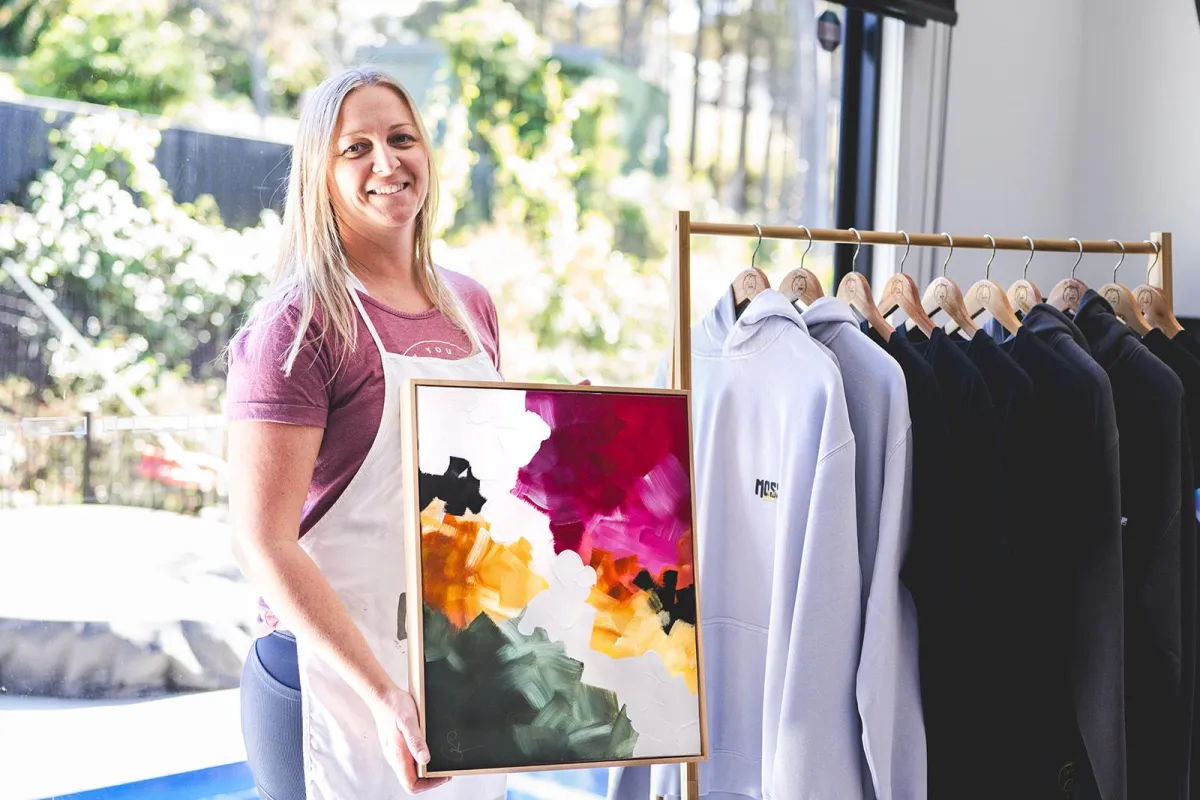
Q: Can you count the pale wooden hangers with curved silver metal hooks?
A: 10